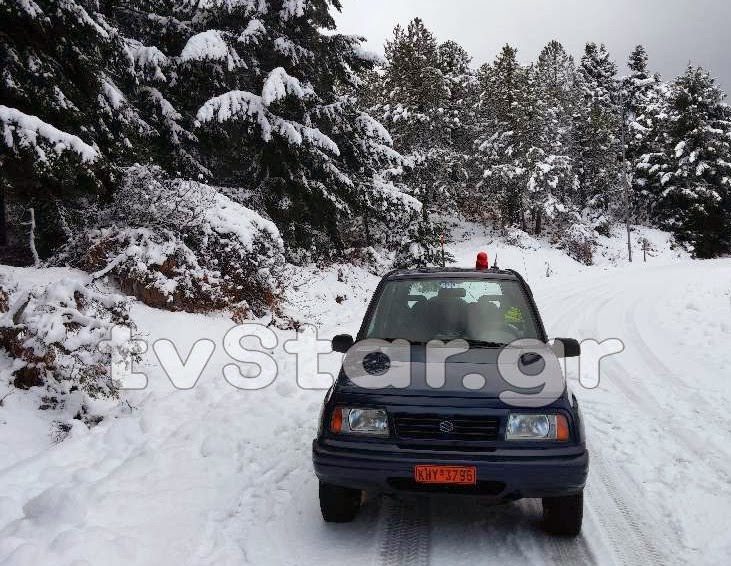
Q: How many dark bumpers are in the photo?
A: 1